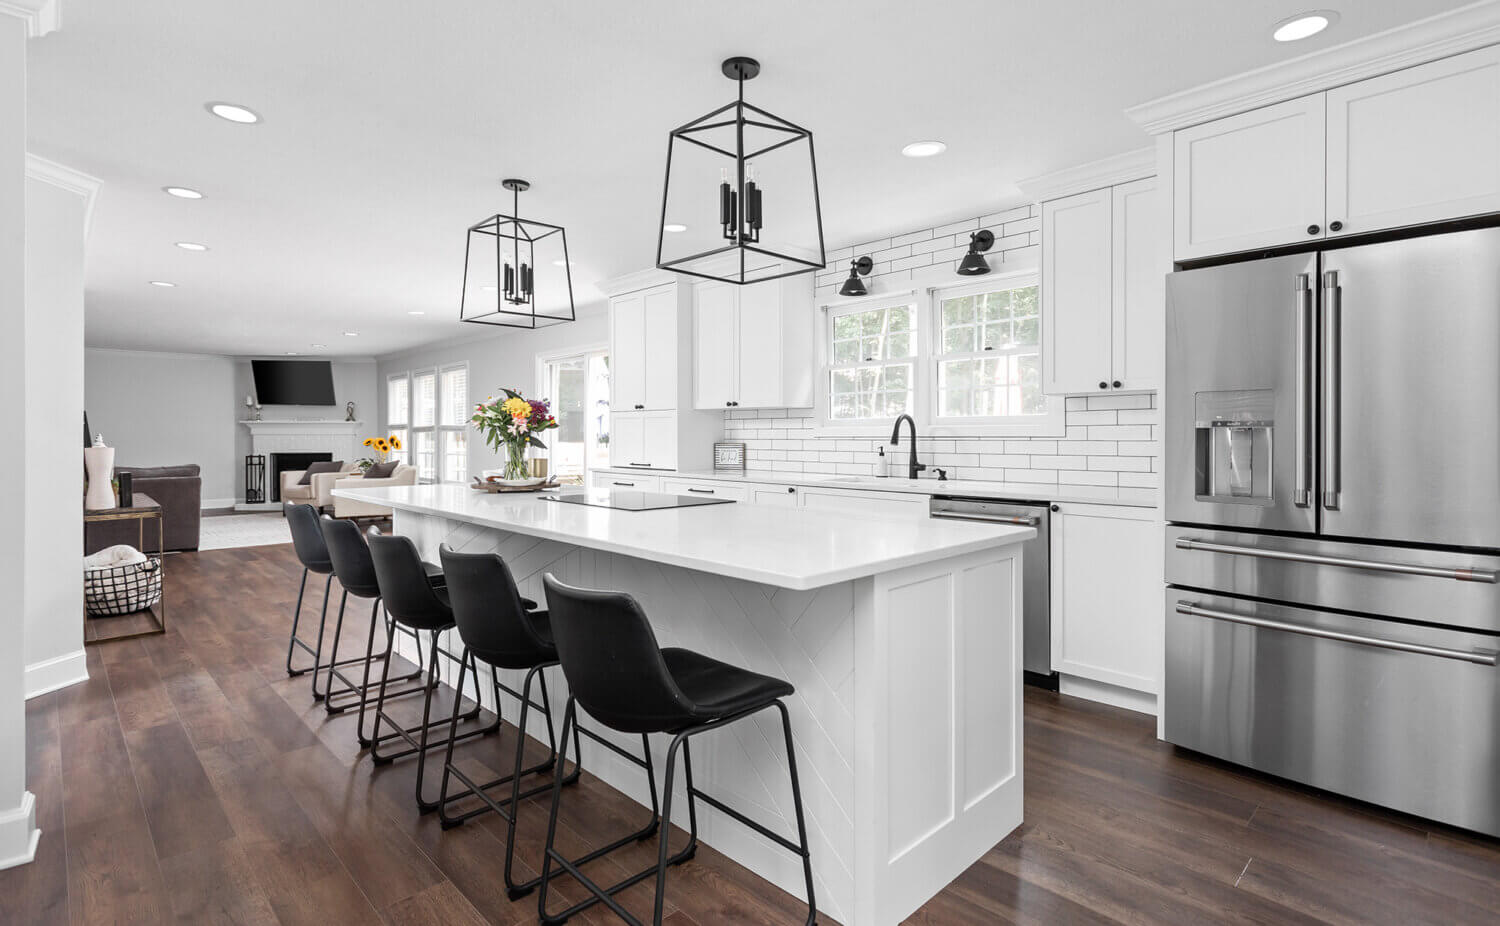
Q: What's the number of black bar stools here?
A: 5